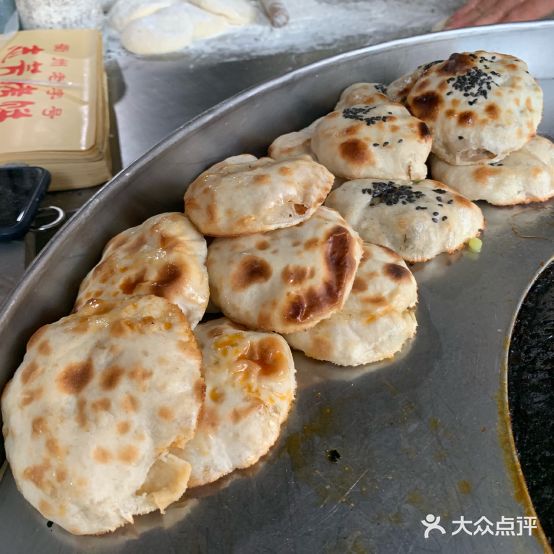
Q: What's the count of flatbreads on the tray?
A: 13